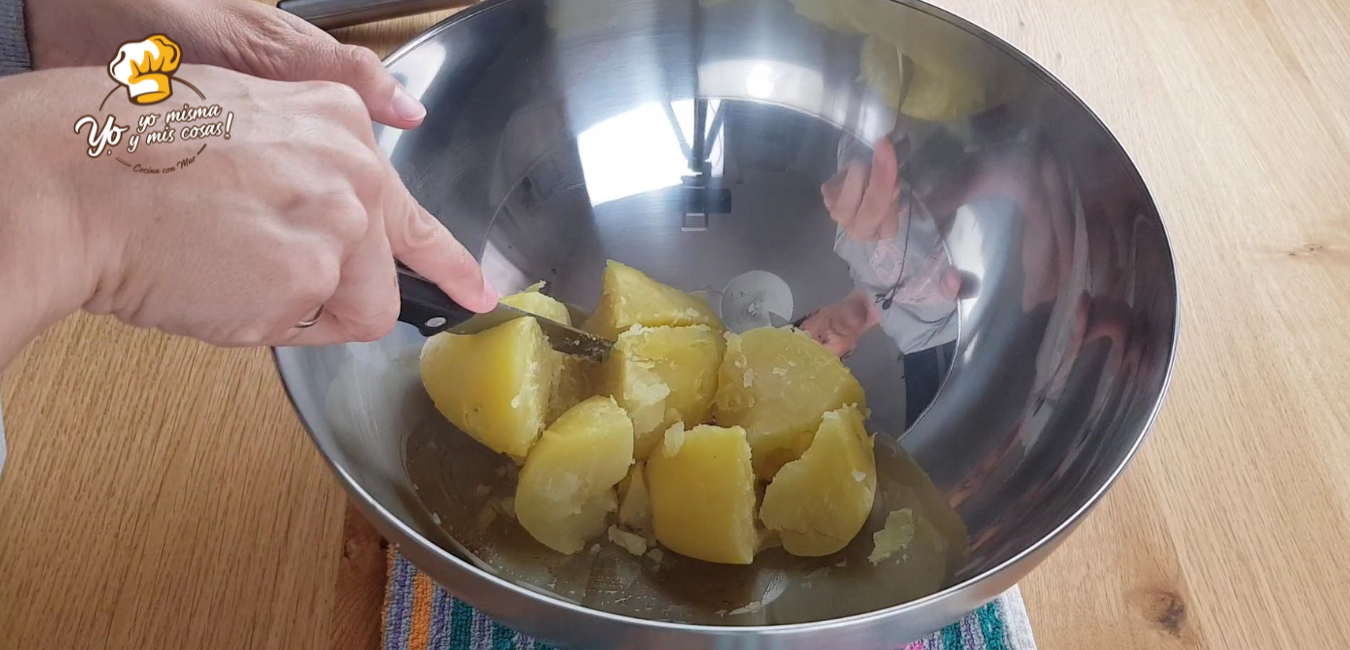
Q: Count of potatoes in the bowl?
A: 8